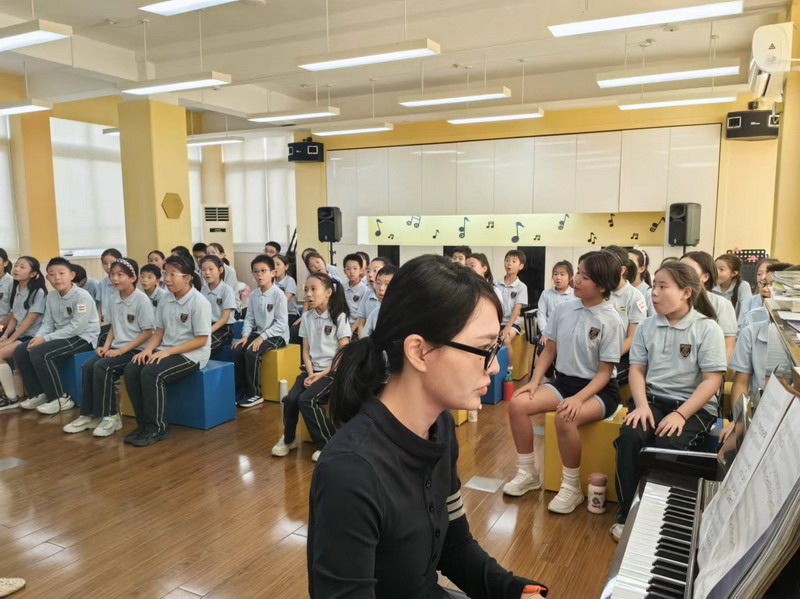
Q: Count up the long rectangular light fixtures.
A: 14